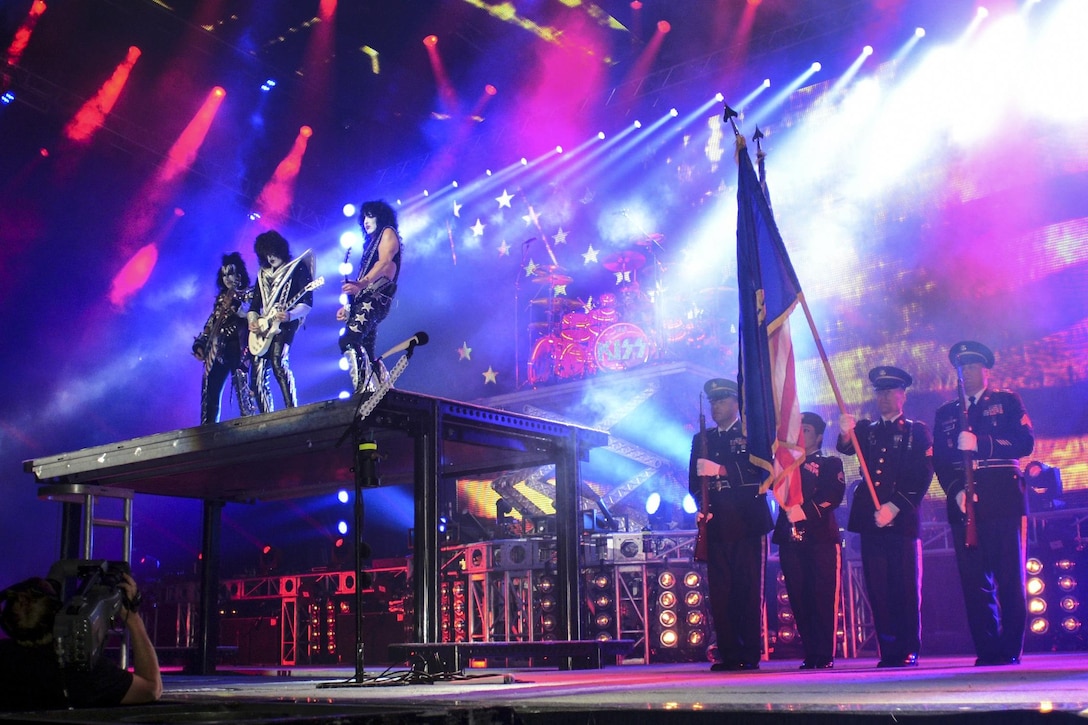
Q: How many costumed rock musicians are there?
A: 3